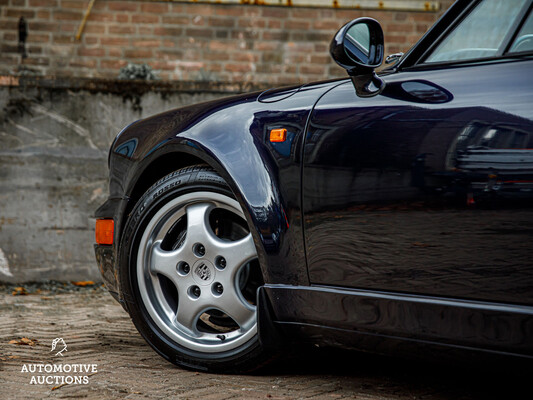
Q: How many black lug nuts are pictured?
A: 5